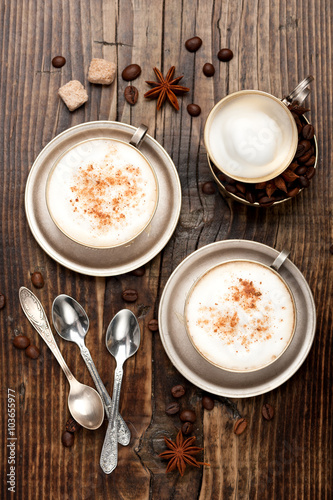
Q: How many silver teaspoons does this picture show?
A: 3